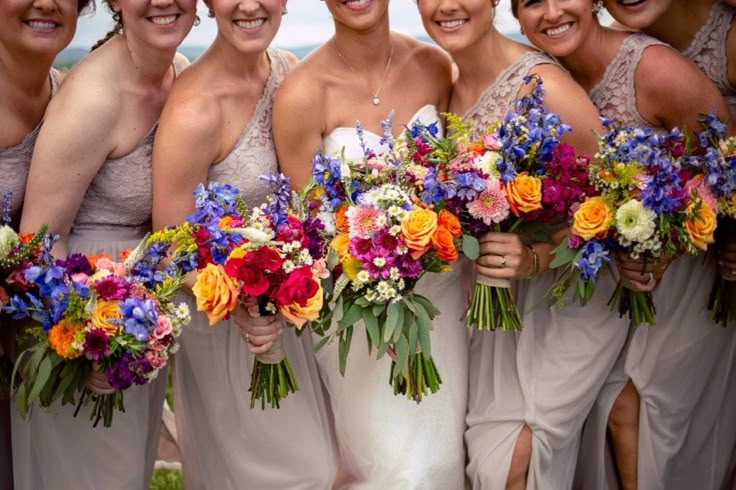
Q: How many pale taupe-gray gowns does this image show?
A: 6